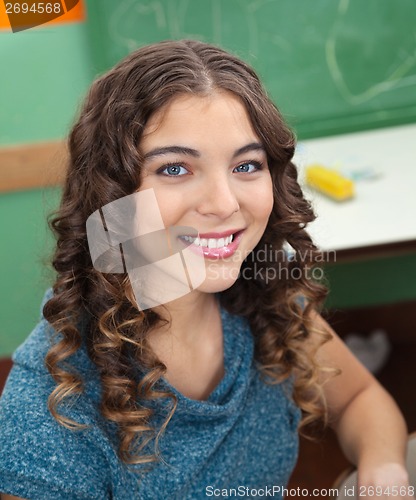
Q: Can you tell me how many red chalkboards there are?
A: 0